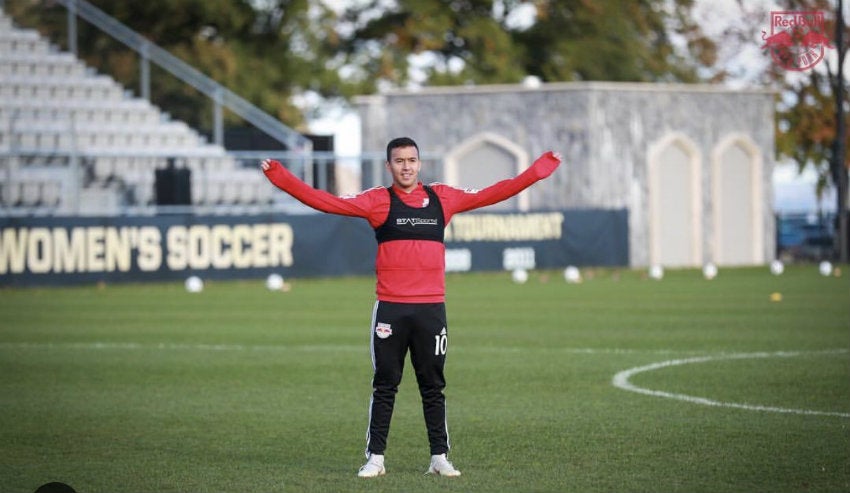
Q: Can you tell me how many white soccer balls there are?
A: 8